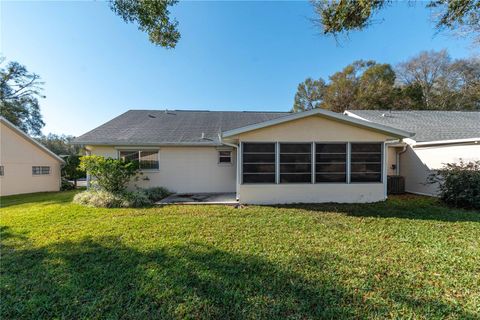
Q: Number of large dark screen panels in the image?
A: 4